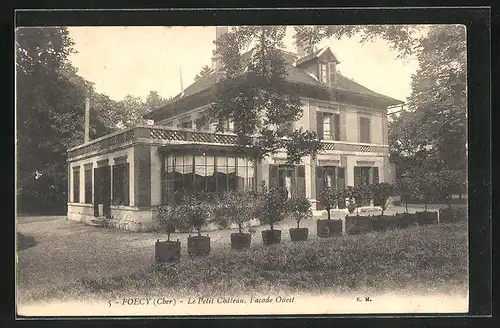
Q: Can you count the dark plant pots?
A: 11